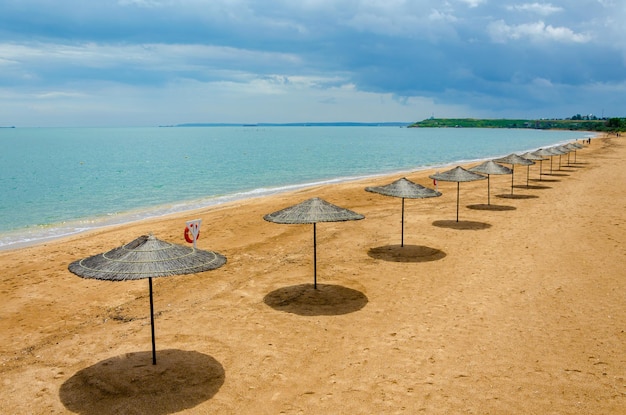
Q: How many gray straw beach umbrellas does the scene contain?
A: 12